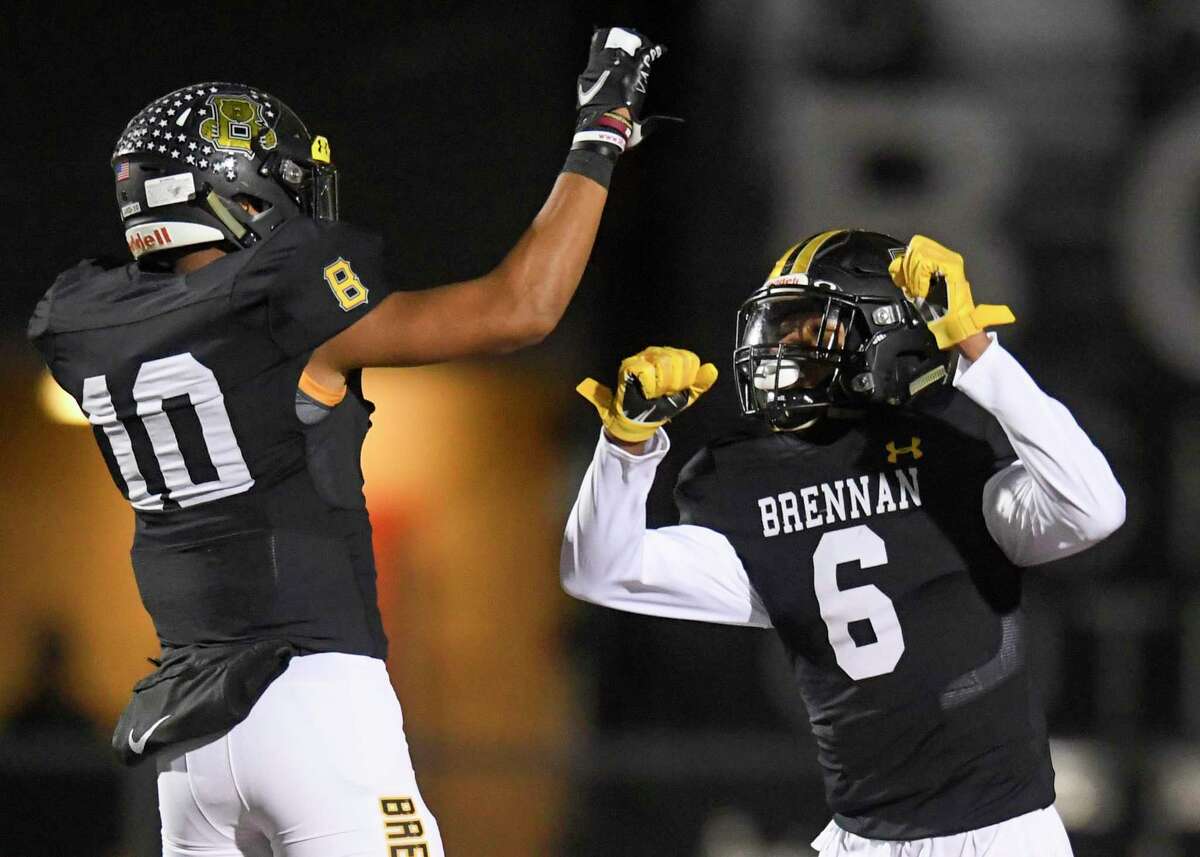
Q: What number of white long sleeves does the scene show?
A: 2